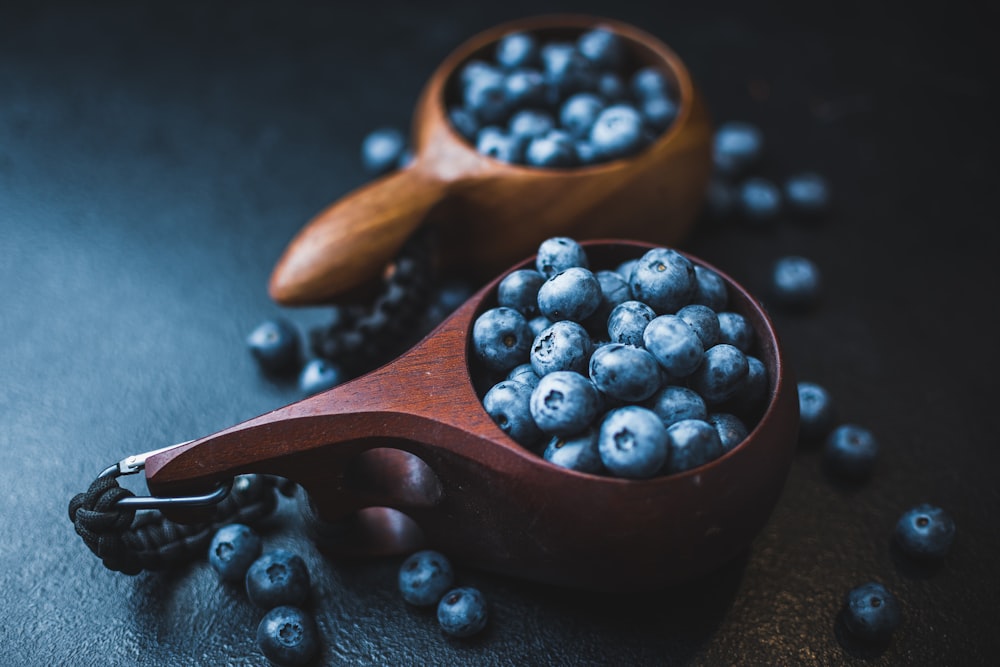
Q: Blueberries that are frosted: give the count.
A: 0